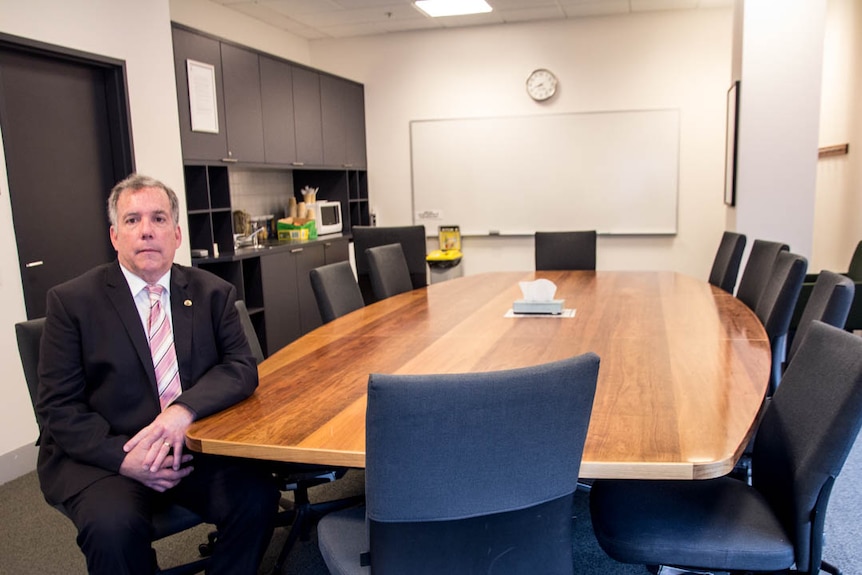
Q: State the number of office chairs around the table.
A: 12